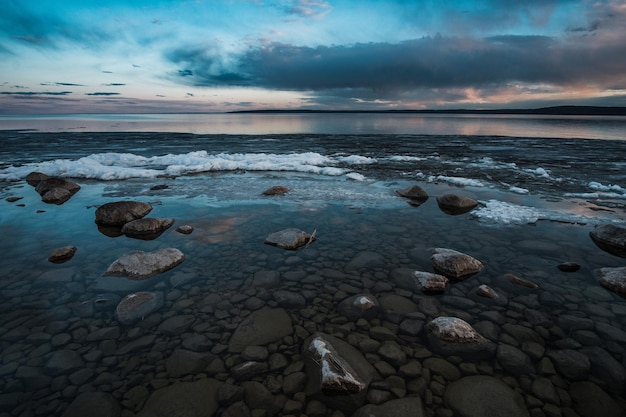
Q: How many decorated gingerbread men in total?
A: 0